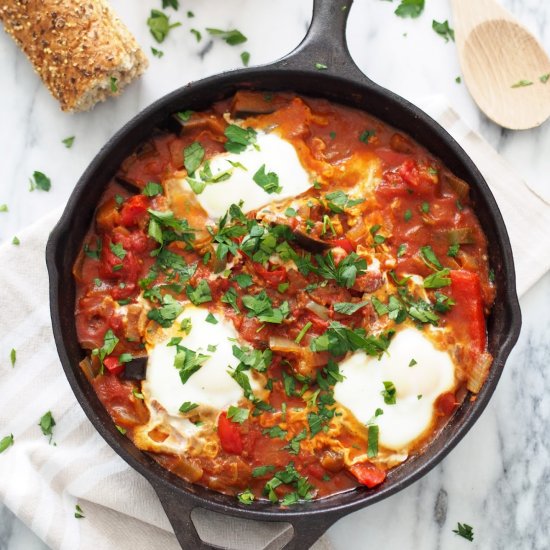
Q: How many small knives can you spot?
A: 0